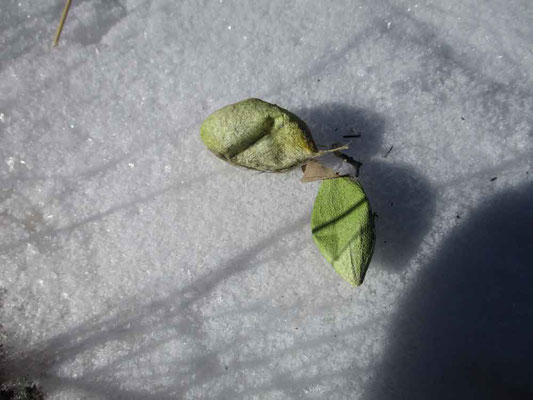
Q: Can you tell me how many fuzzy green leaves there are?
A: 2